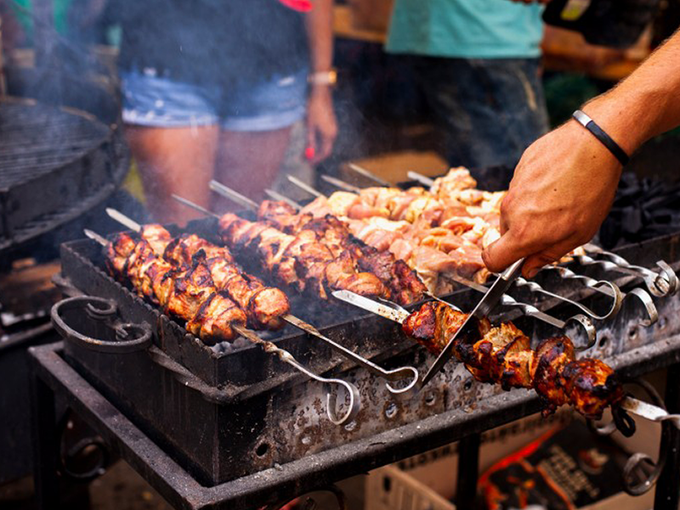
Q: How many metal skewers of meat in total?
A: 10